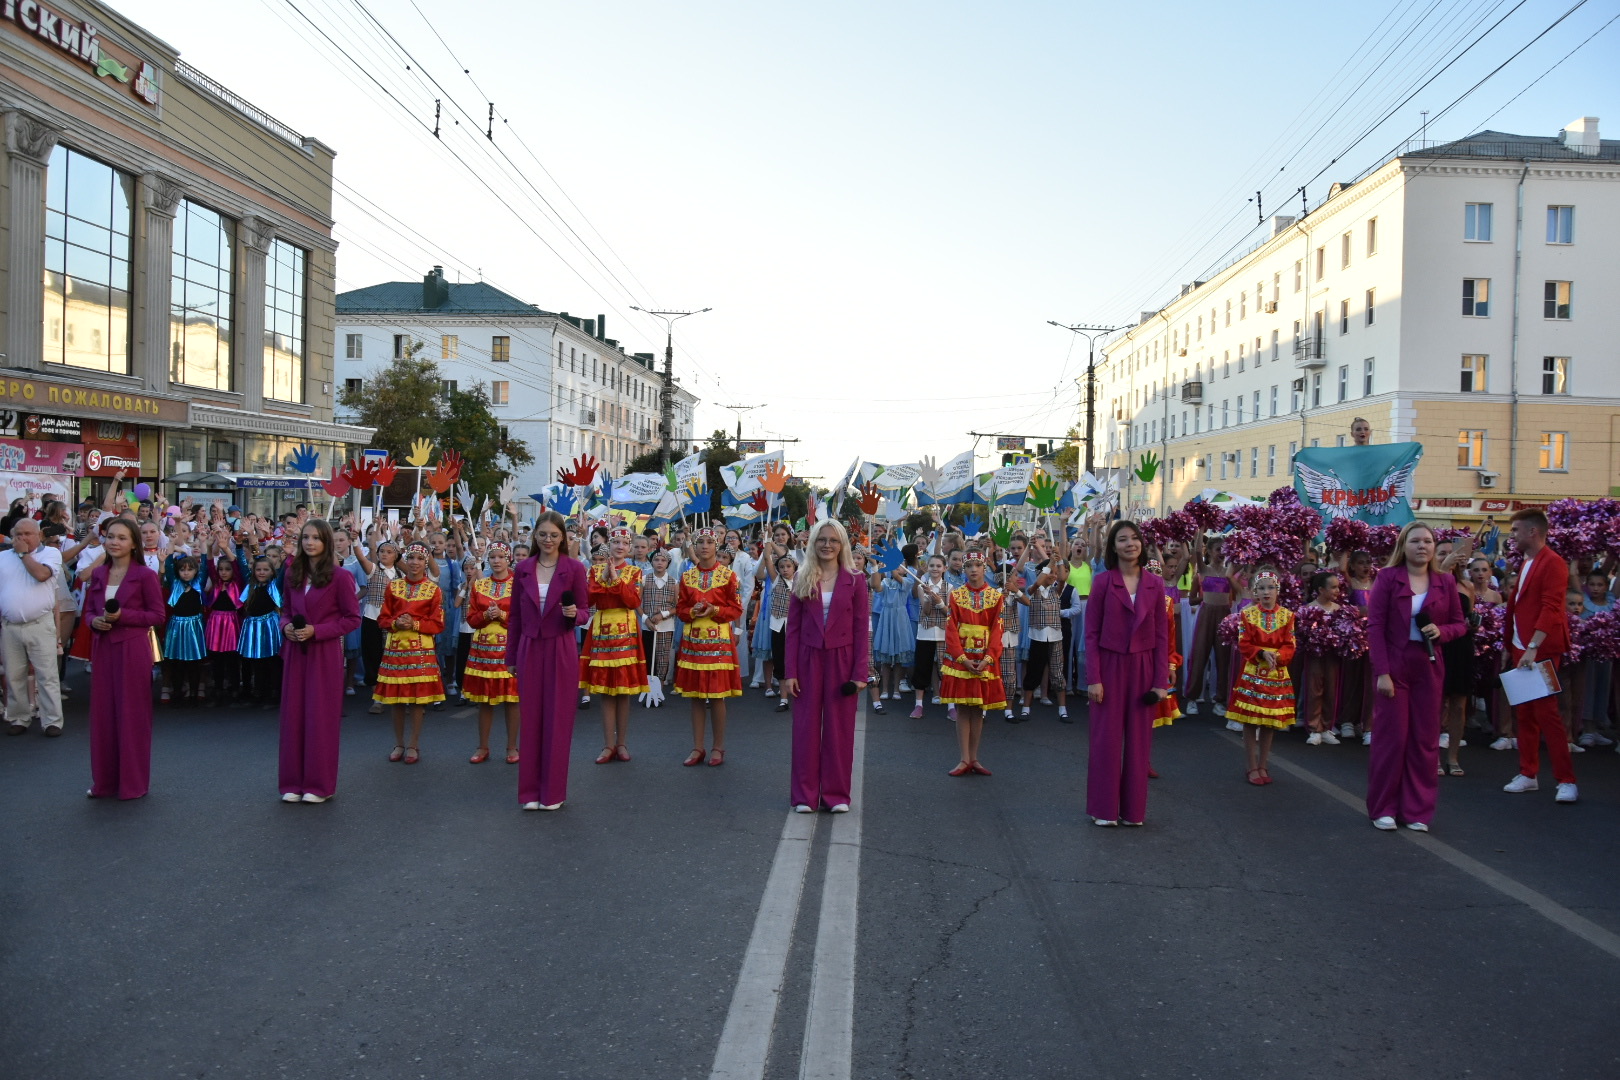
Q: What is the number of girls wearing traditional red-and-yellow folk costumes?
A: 7